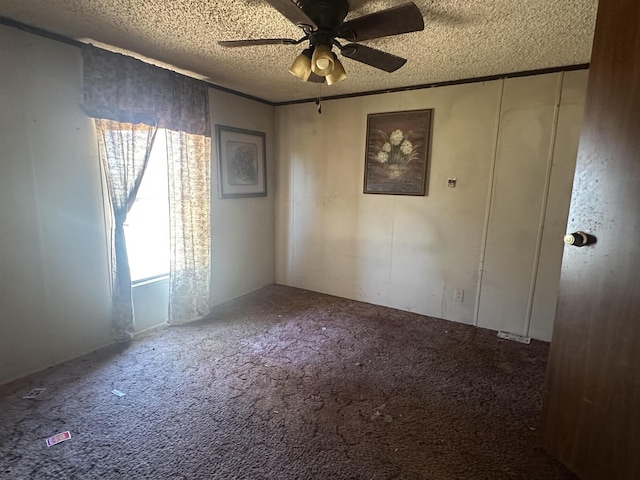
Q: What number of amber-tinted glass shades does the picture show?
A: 3